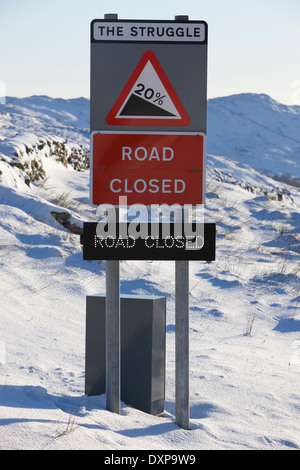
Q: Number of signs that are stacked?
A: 4